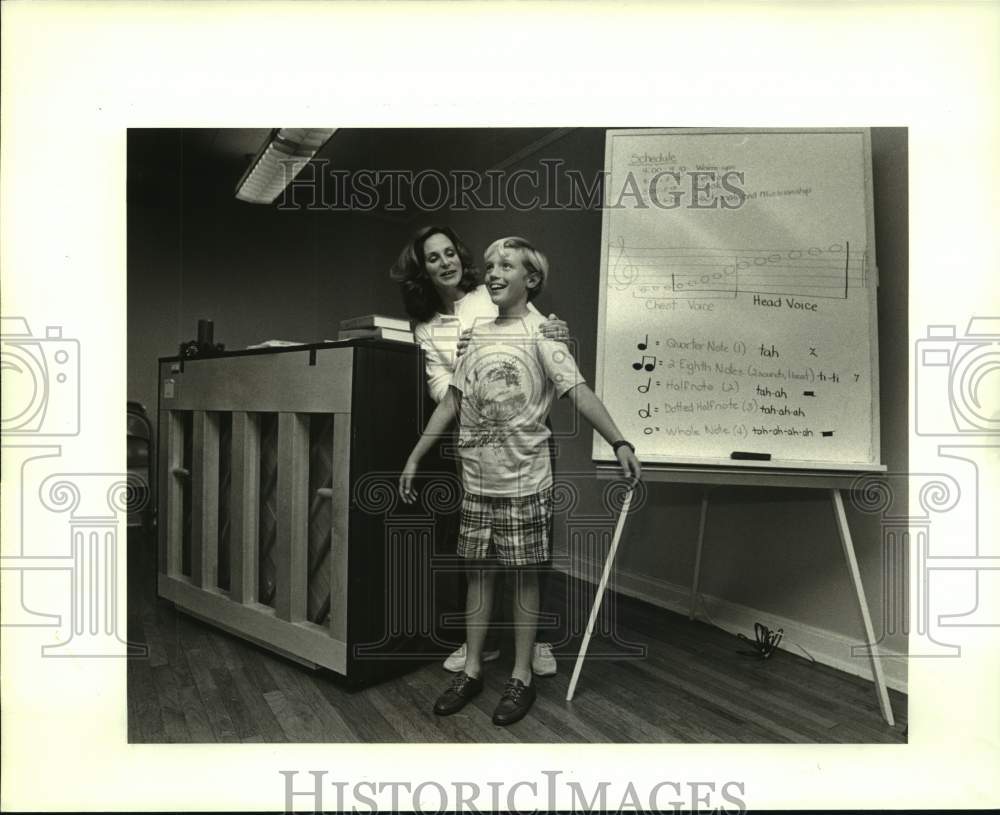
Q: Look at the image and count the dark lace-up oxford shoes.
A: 2